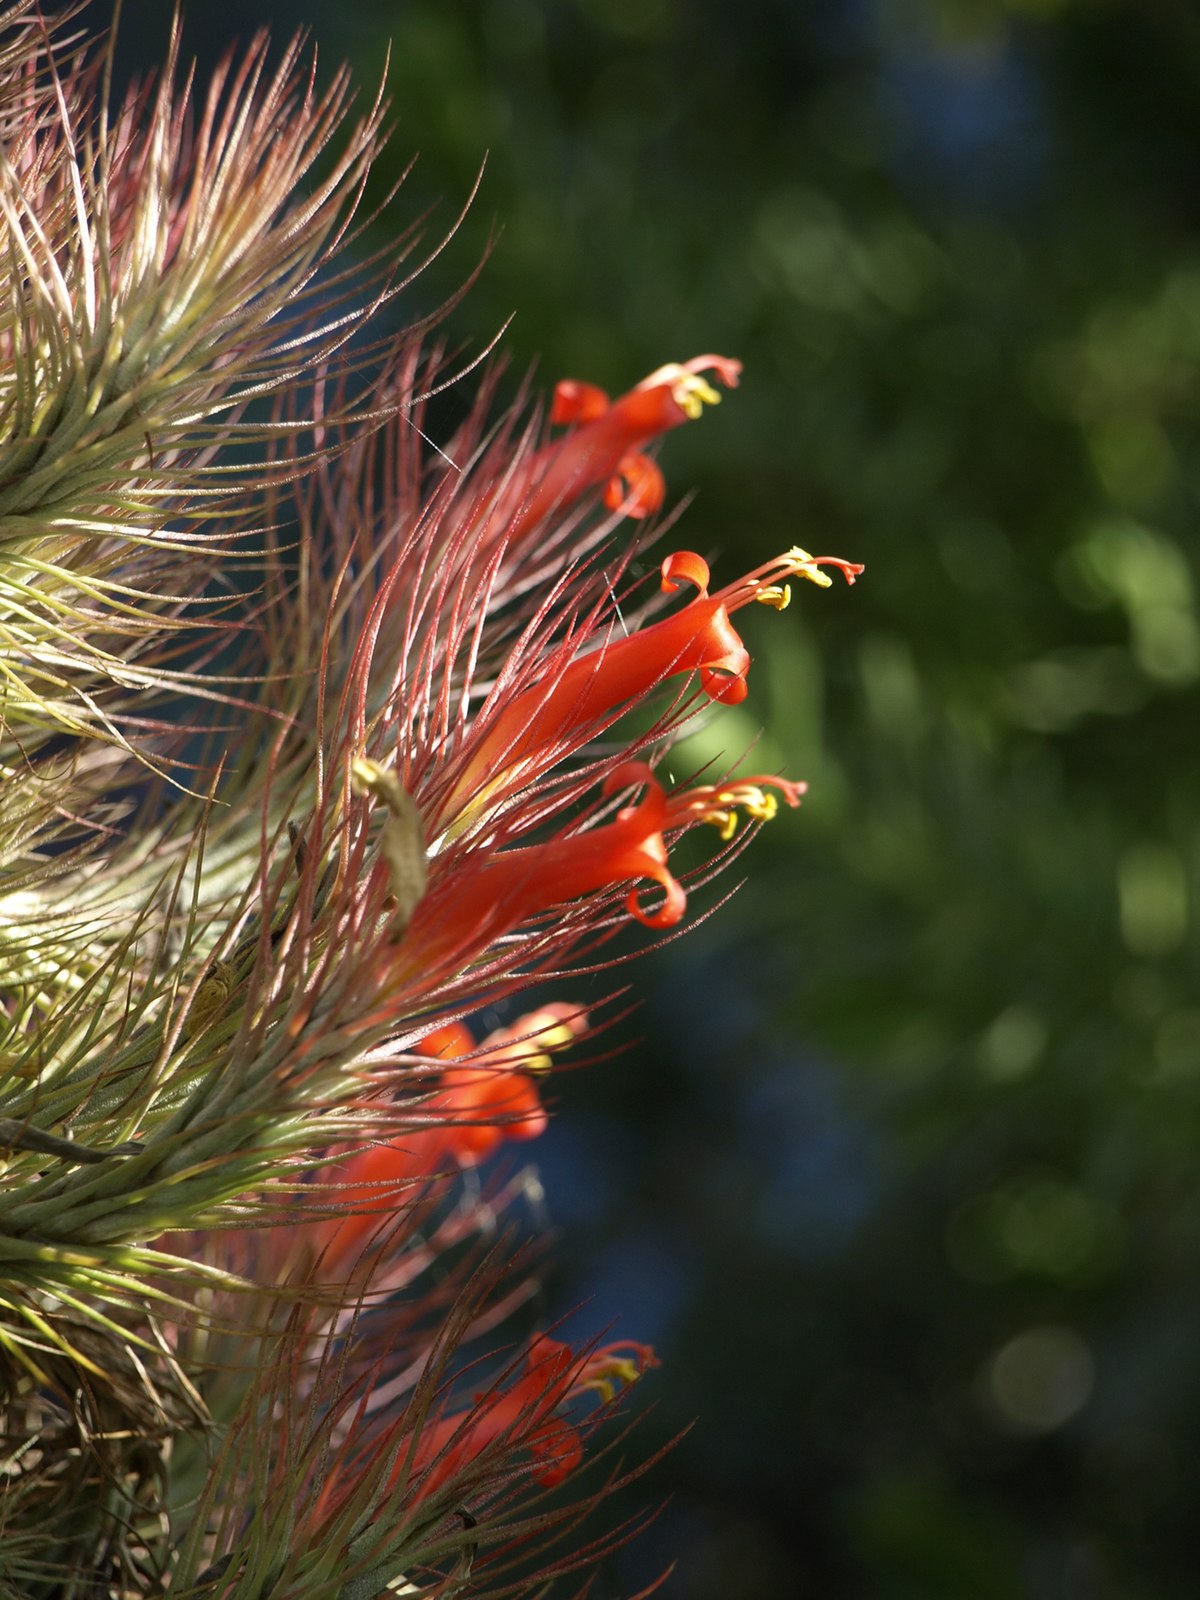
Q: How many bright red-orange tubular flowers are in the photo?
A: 5